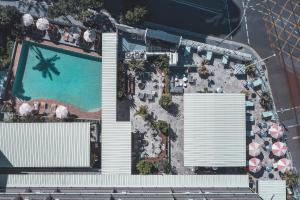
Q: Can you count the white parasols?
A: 5